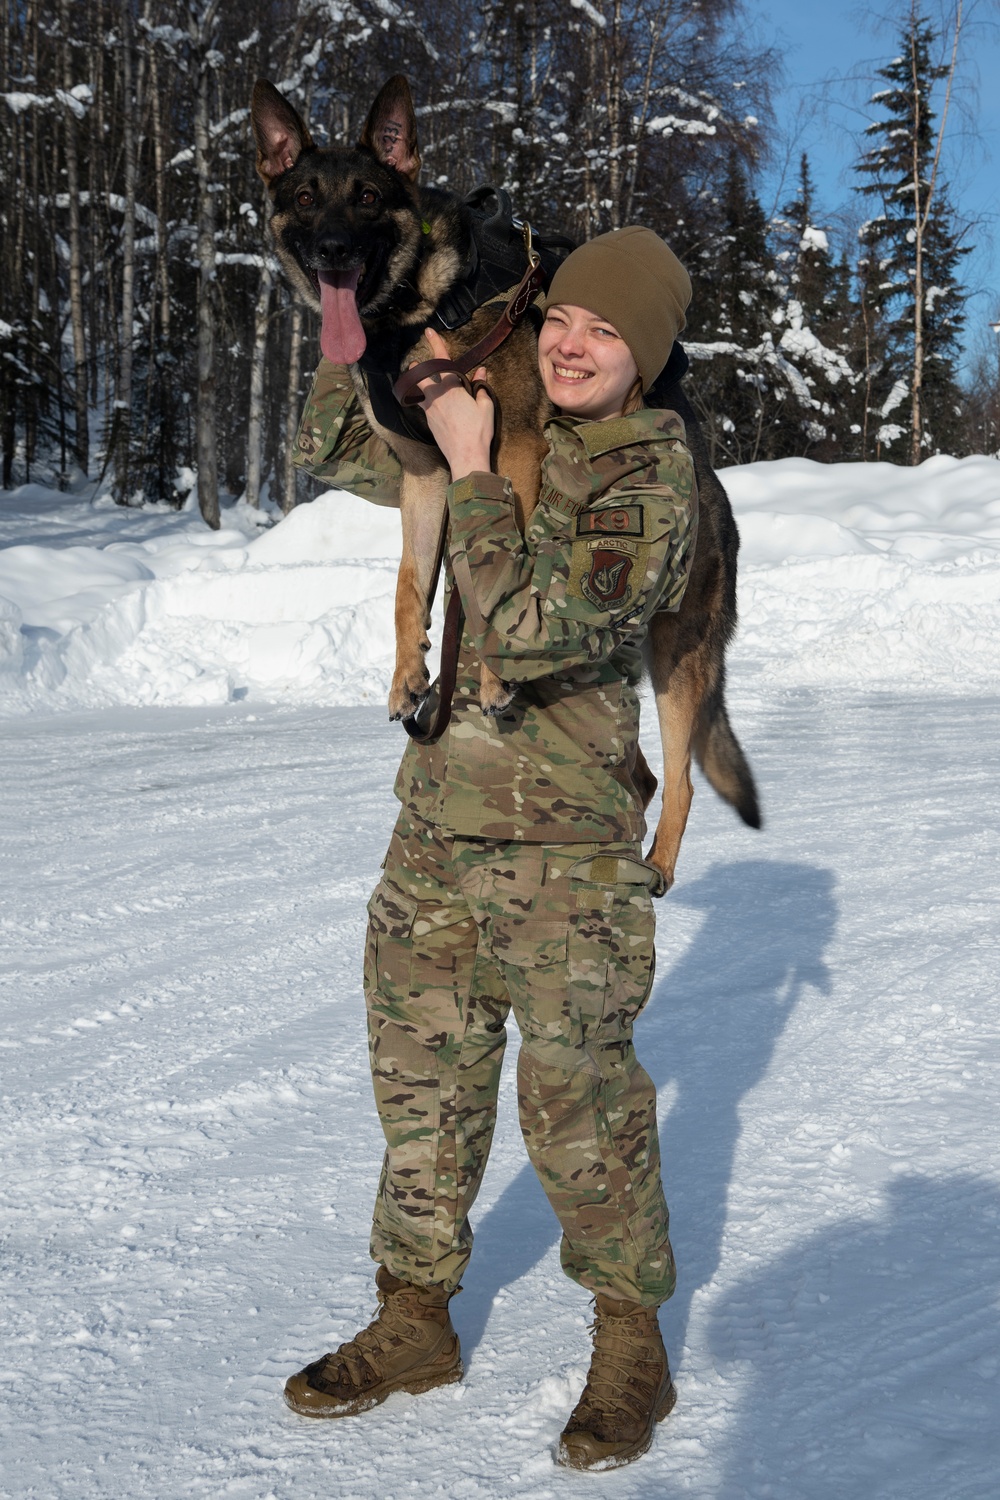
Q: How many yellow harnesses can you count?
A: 0